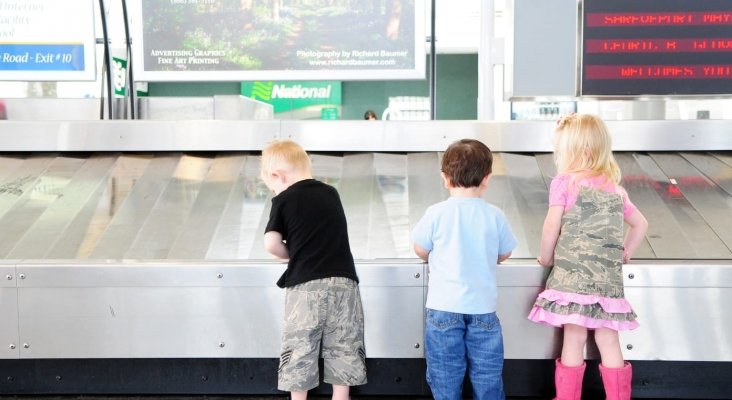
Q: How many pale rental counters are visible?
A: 1